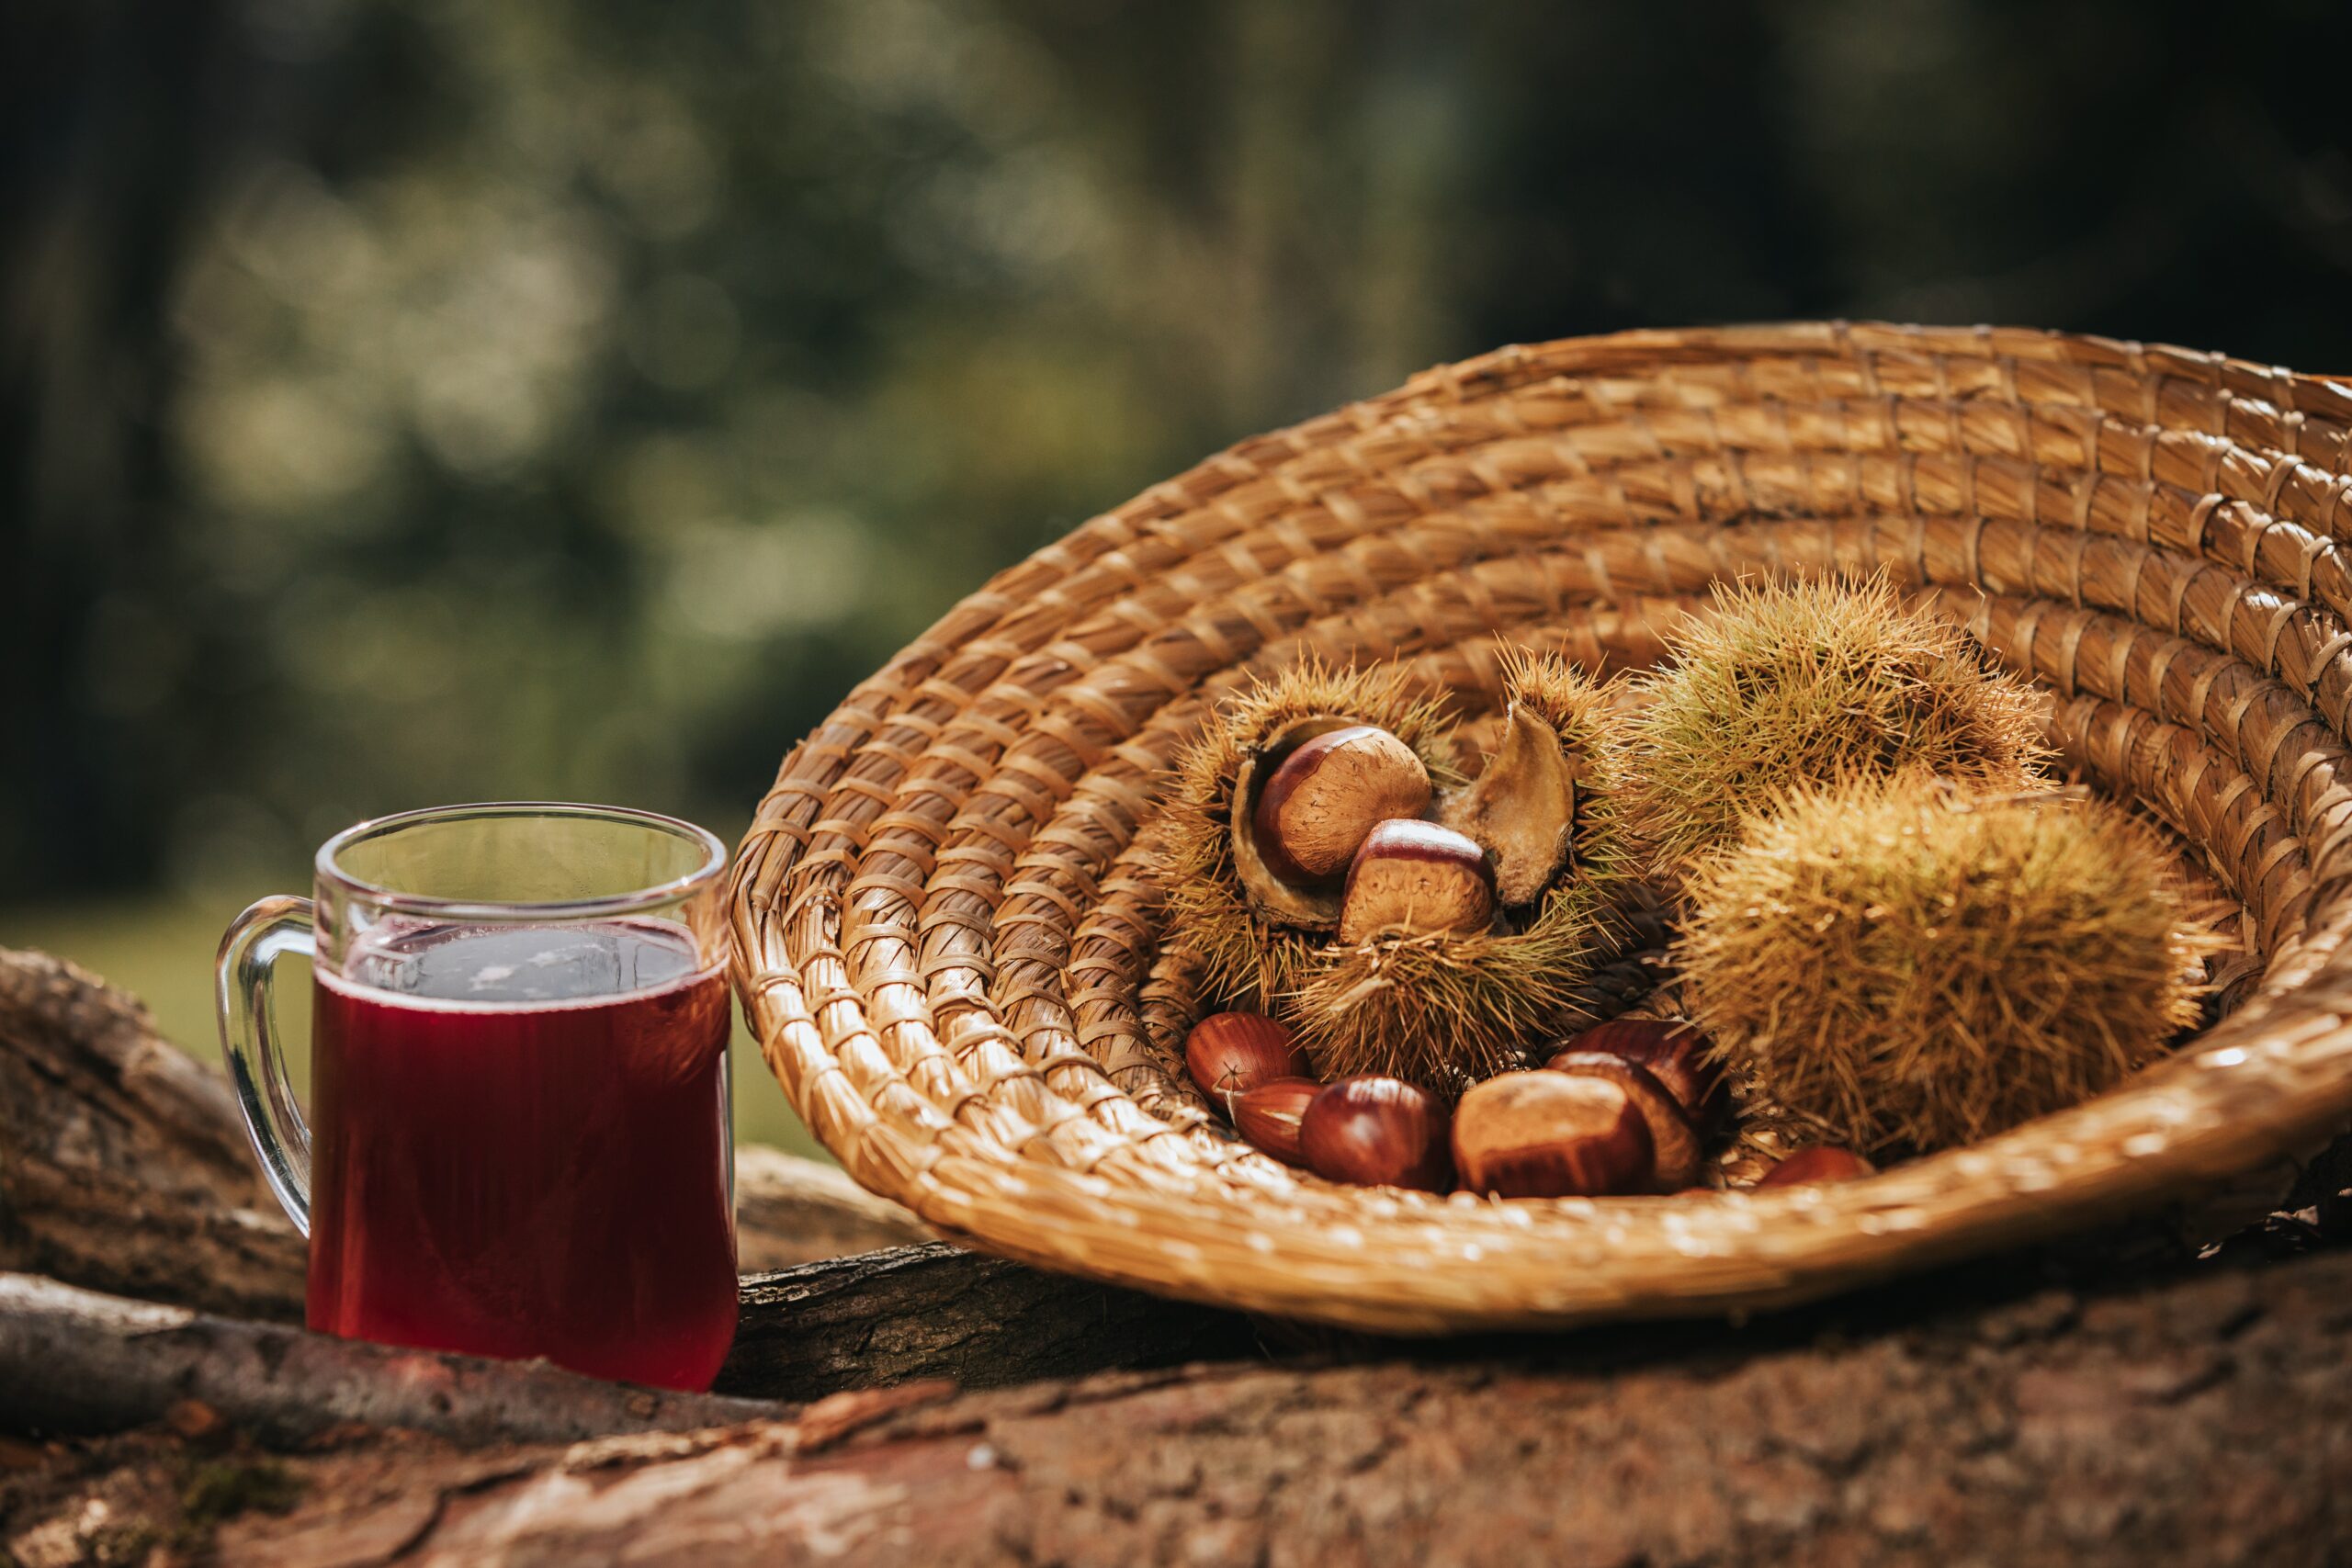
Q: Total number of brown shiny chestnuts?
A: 9